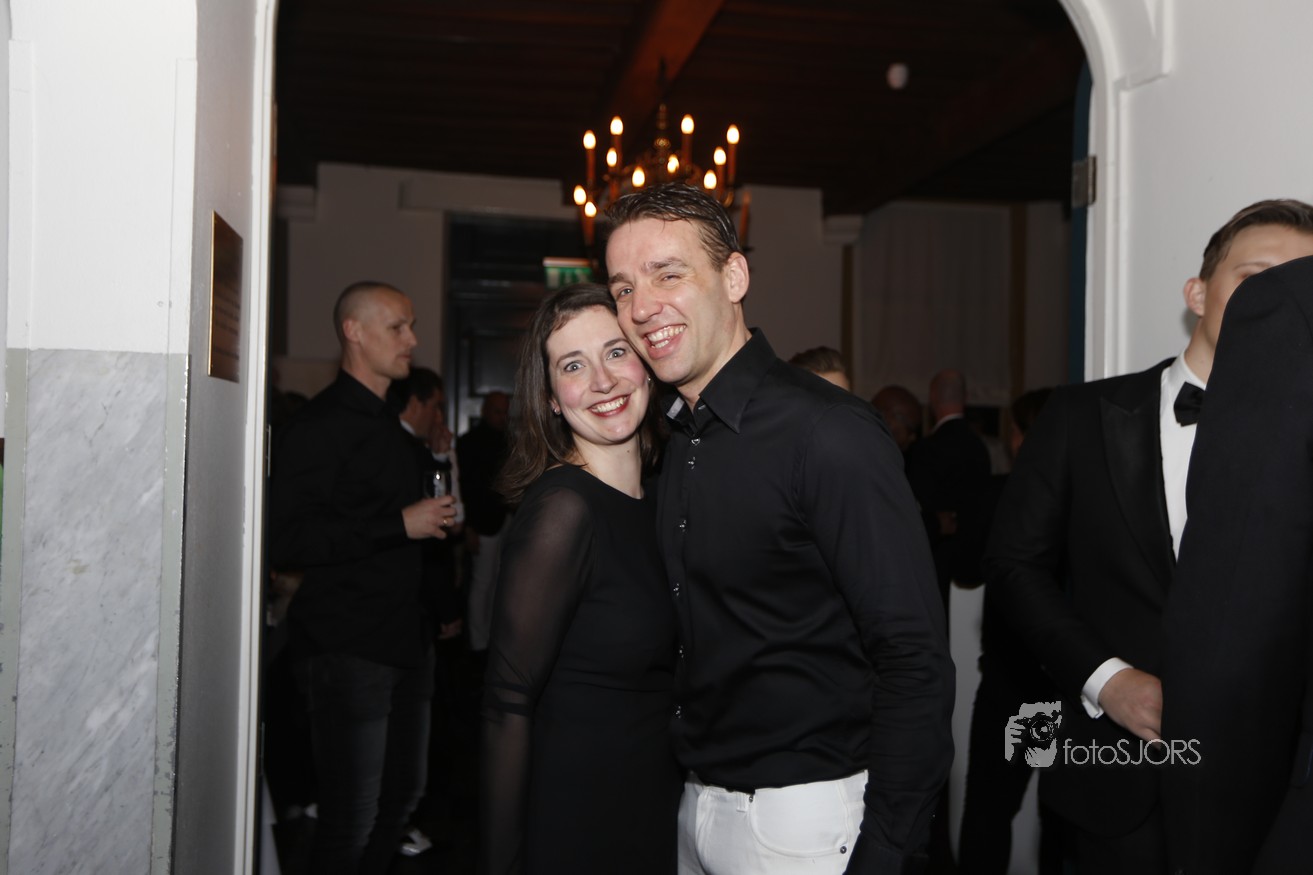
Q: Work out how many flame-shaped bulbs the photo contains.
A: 11